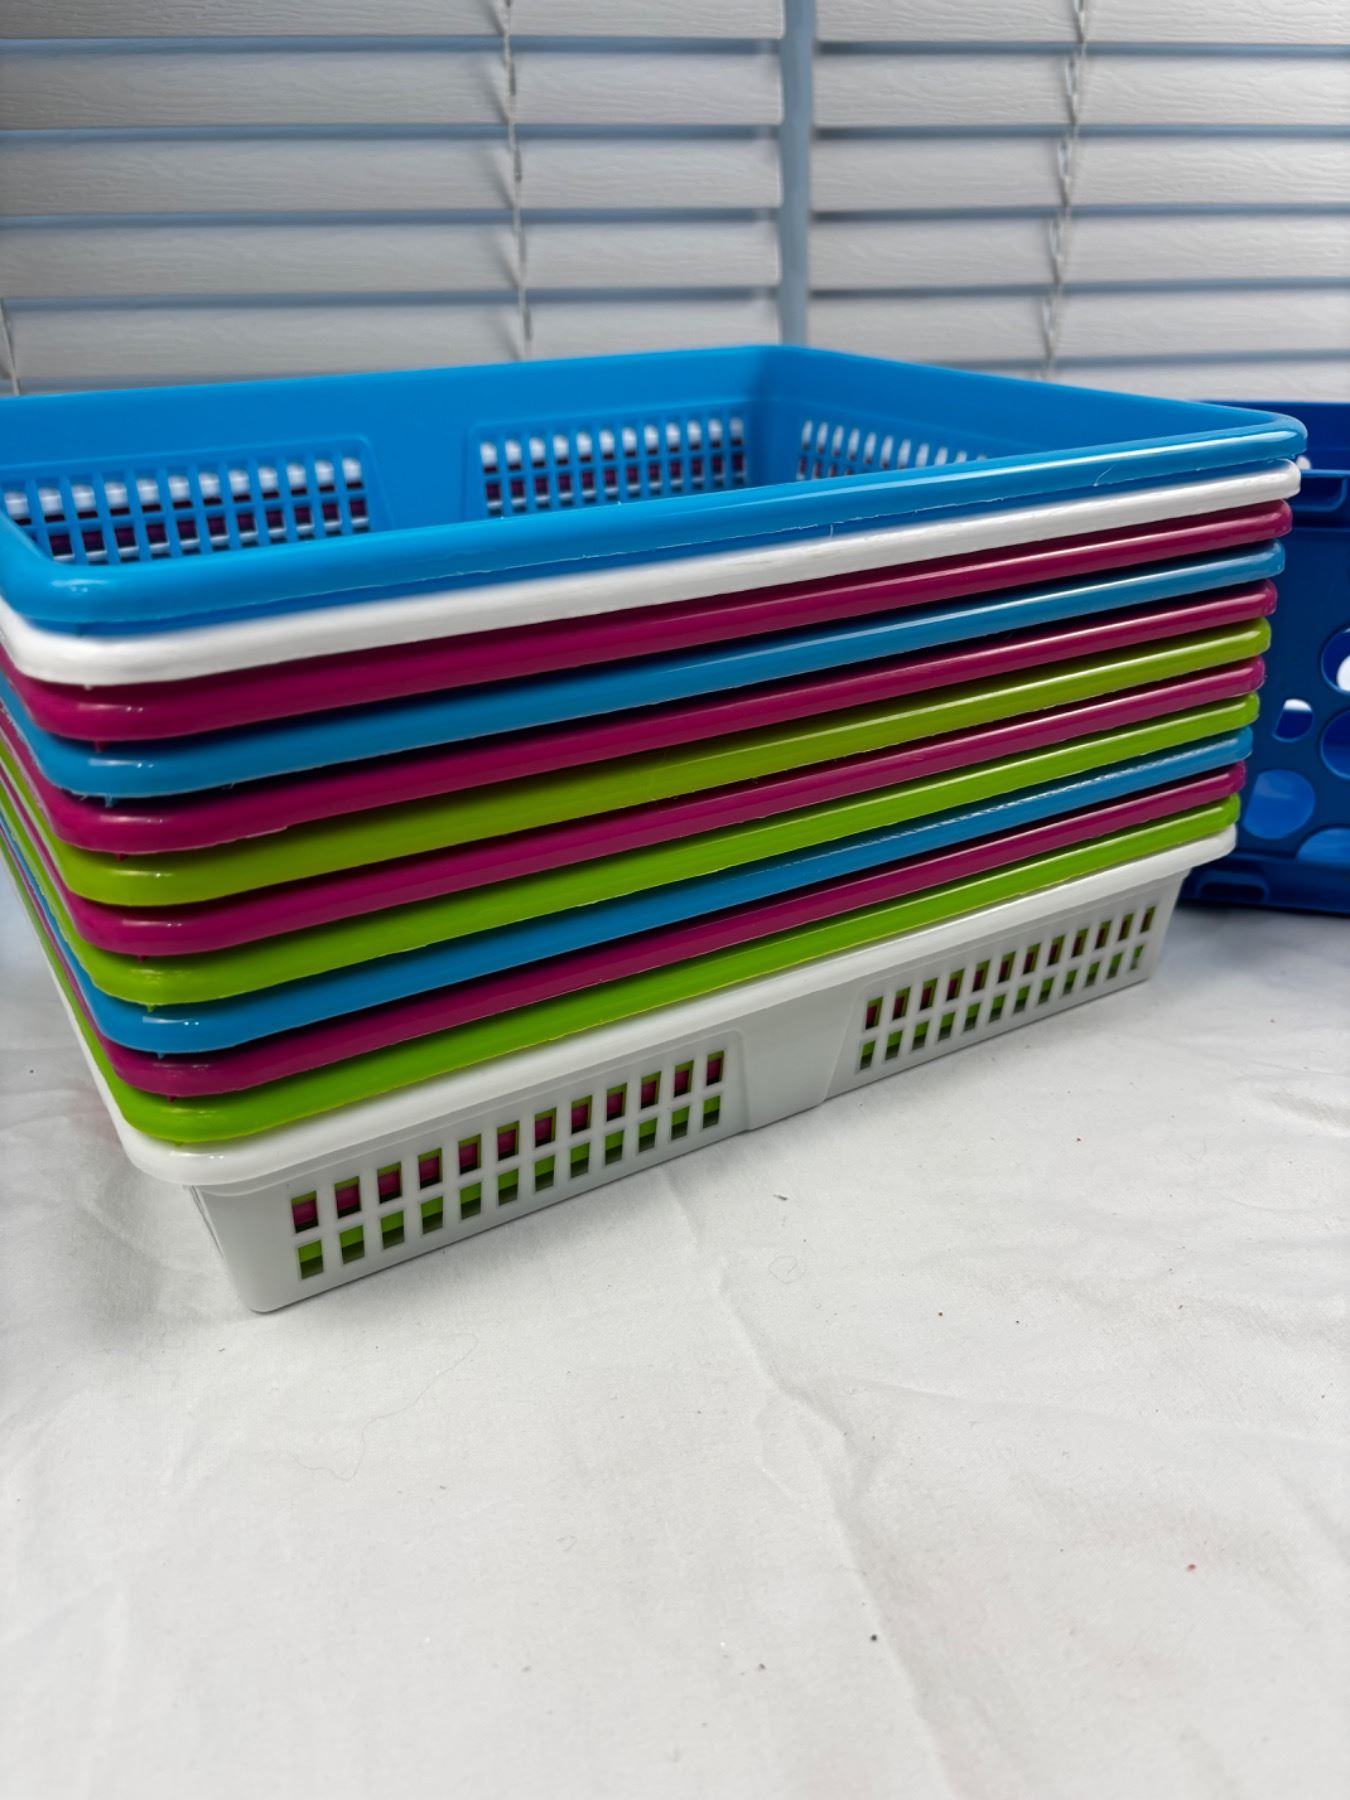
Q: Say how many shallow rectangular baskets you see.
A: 12